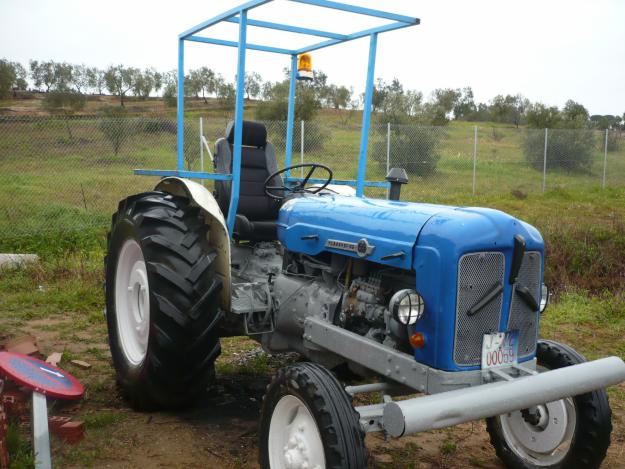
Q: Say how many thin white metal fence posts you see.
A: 6